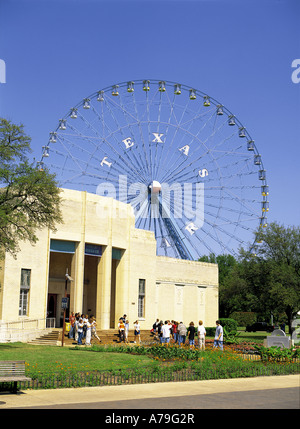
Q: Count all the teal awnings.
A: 2